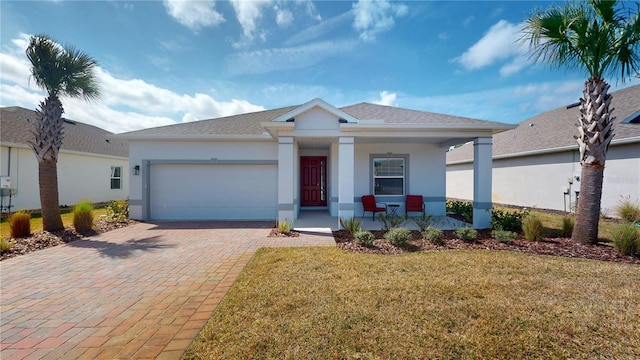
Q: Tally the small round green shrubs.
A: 5